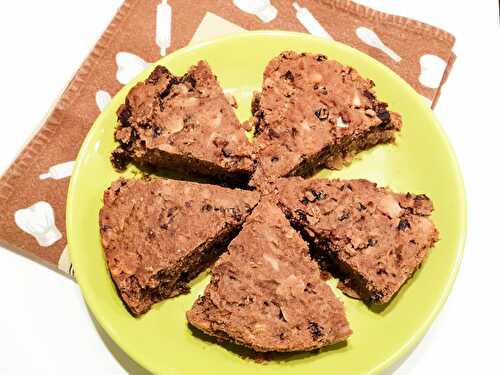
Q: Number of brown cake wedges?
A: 5